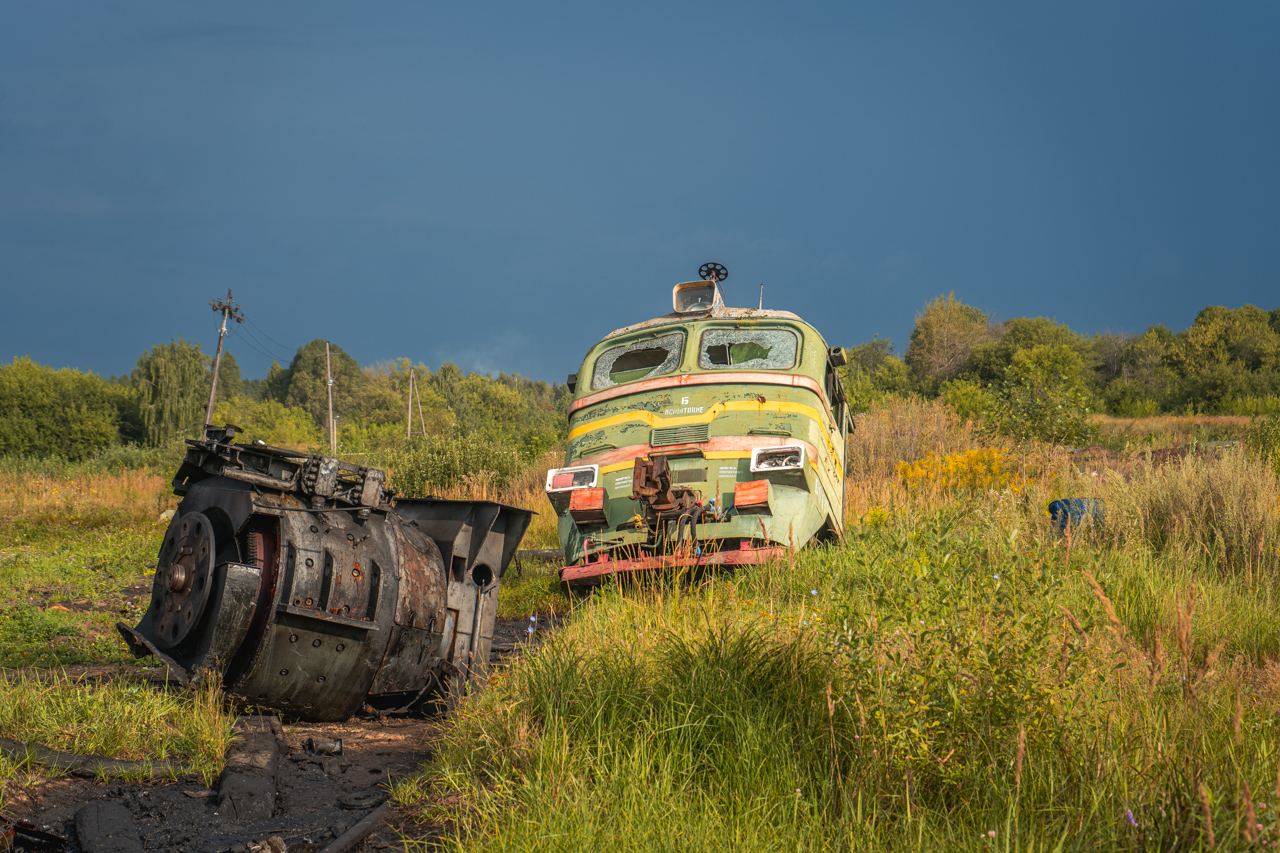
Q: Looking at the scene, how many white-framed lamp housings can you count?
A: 2